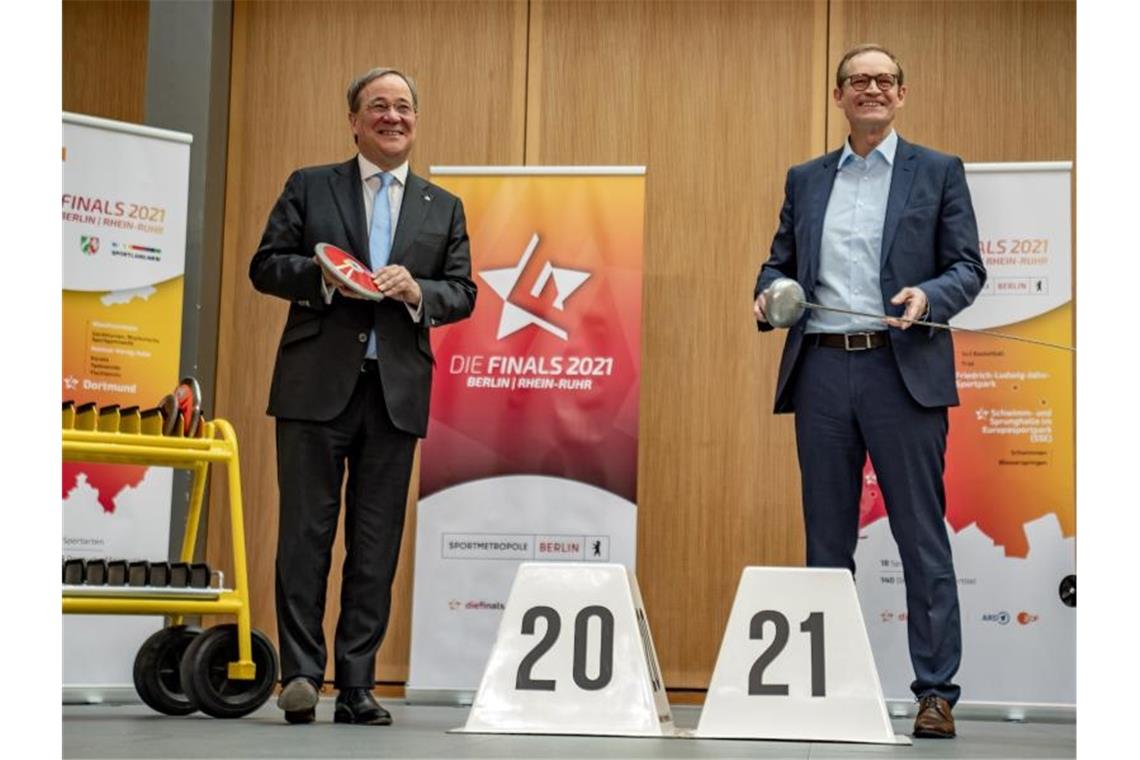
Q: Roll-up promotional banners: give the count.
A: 3